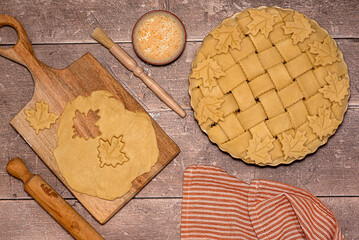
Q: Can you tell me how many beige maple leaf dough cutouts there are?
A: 12